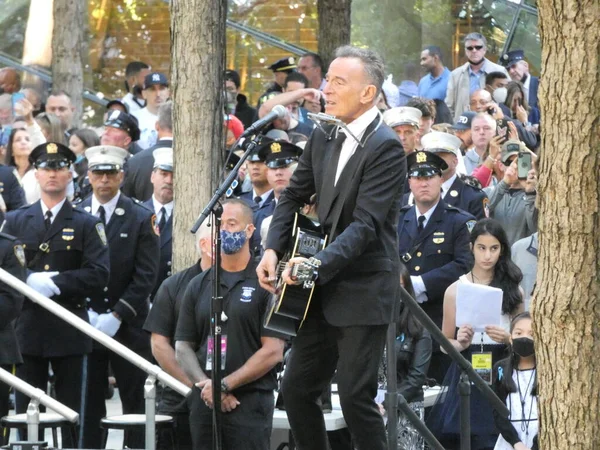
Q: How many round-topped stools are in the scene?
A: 2